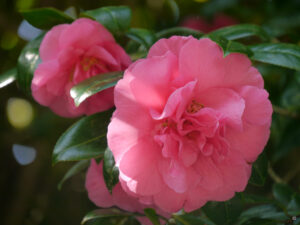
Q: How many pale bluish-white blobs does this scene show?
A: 2